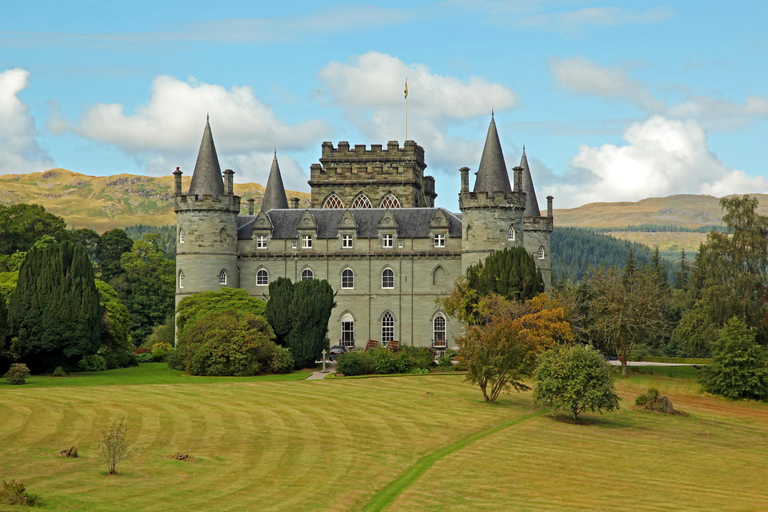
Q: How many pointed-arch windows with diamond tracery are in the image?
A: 3